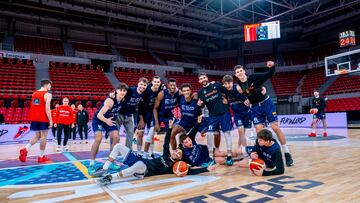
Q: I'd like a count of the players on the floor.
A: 3